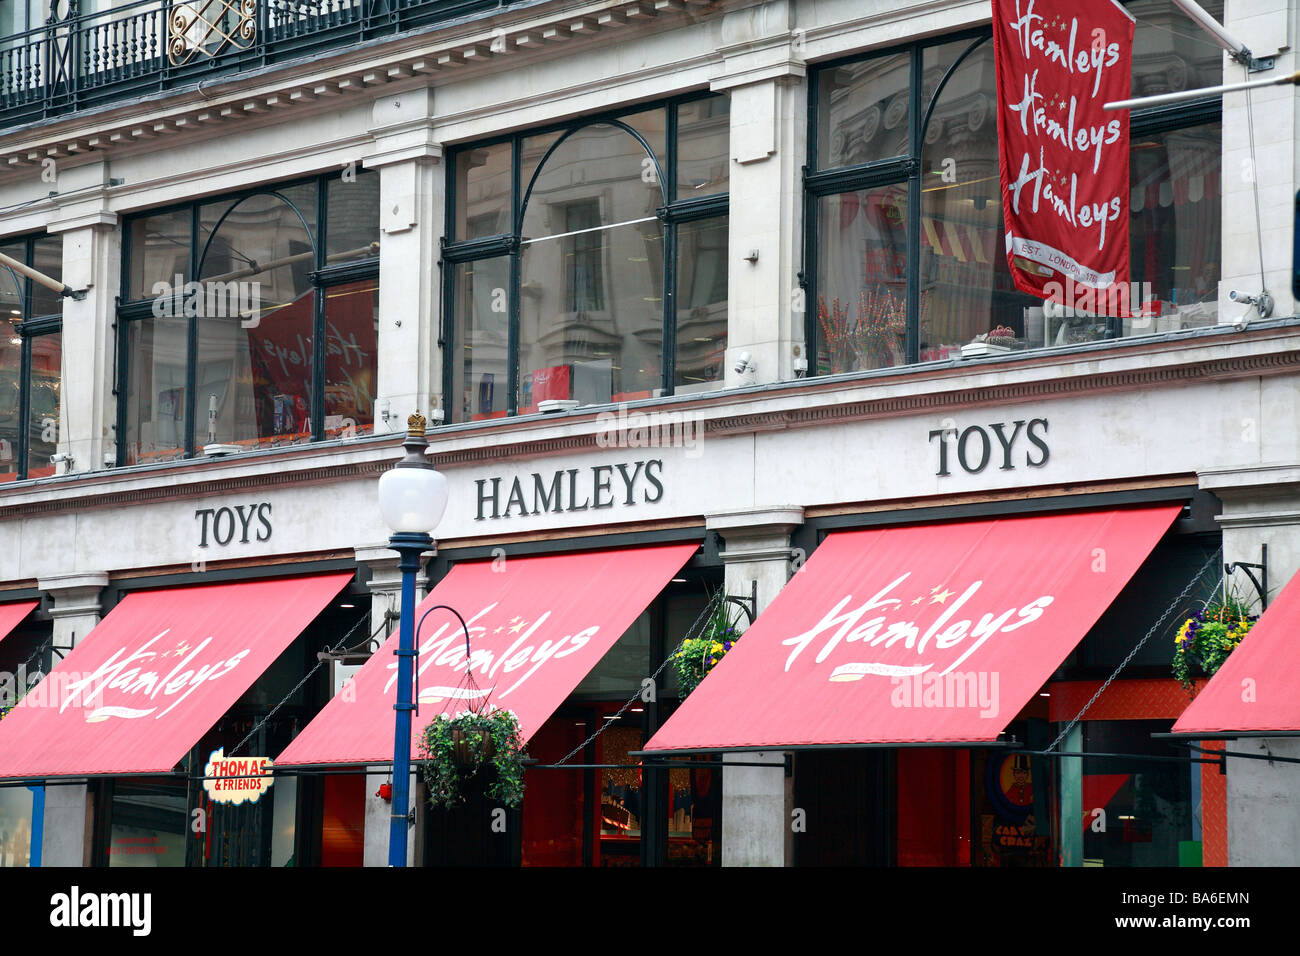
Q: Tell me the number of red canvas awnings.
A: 5